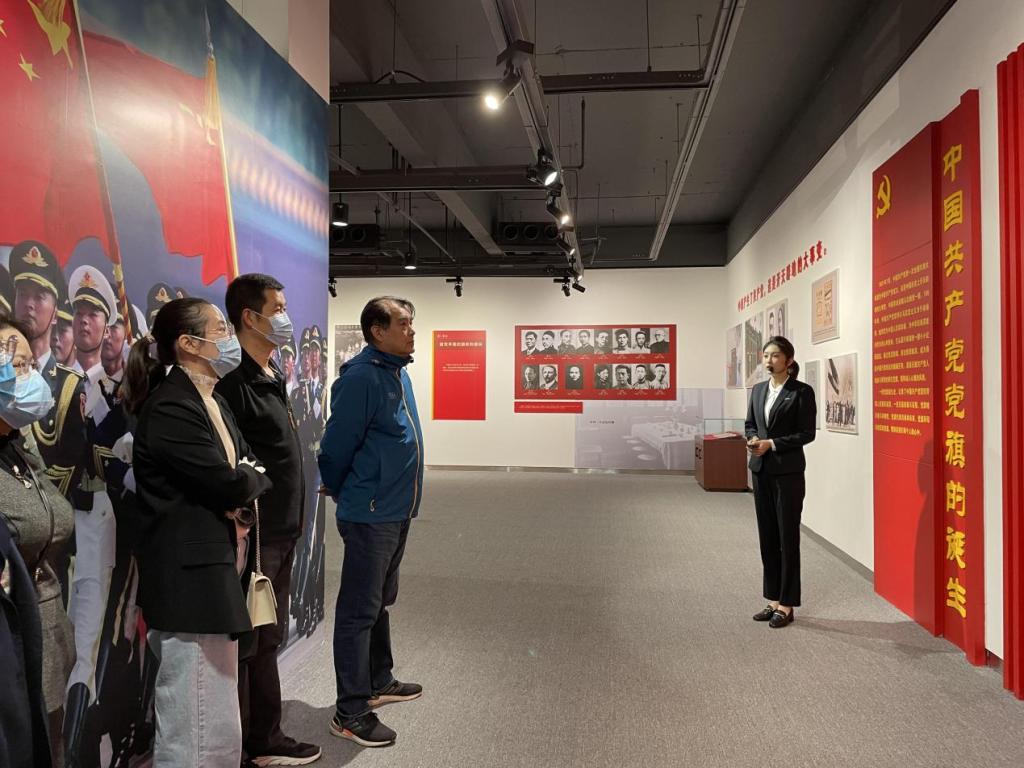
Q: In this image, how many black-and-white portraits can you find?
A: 15